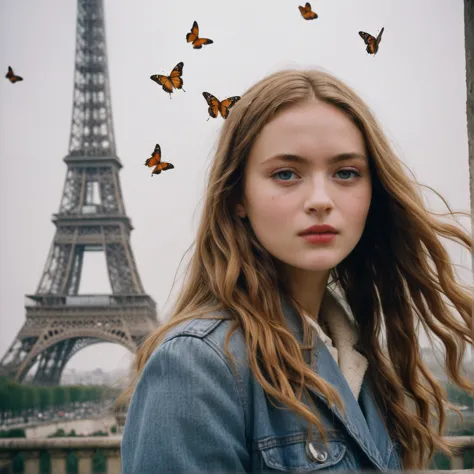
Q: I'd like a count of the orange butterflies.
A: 7